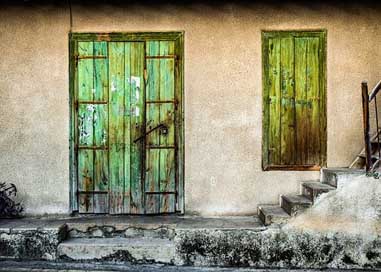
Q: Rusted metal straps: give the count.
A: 8